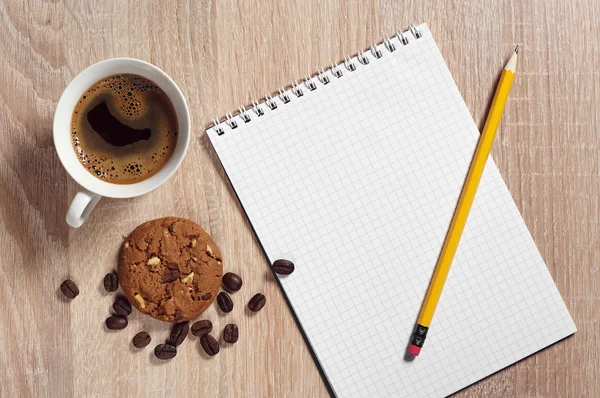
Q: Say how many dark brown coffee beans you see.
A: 14